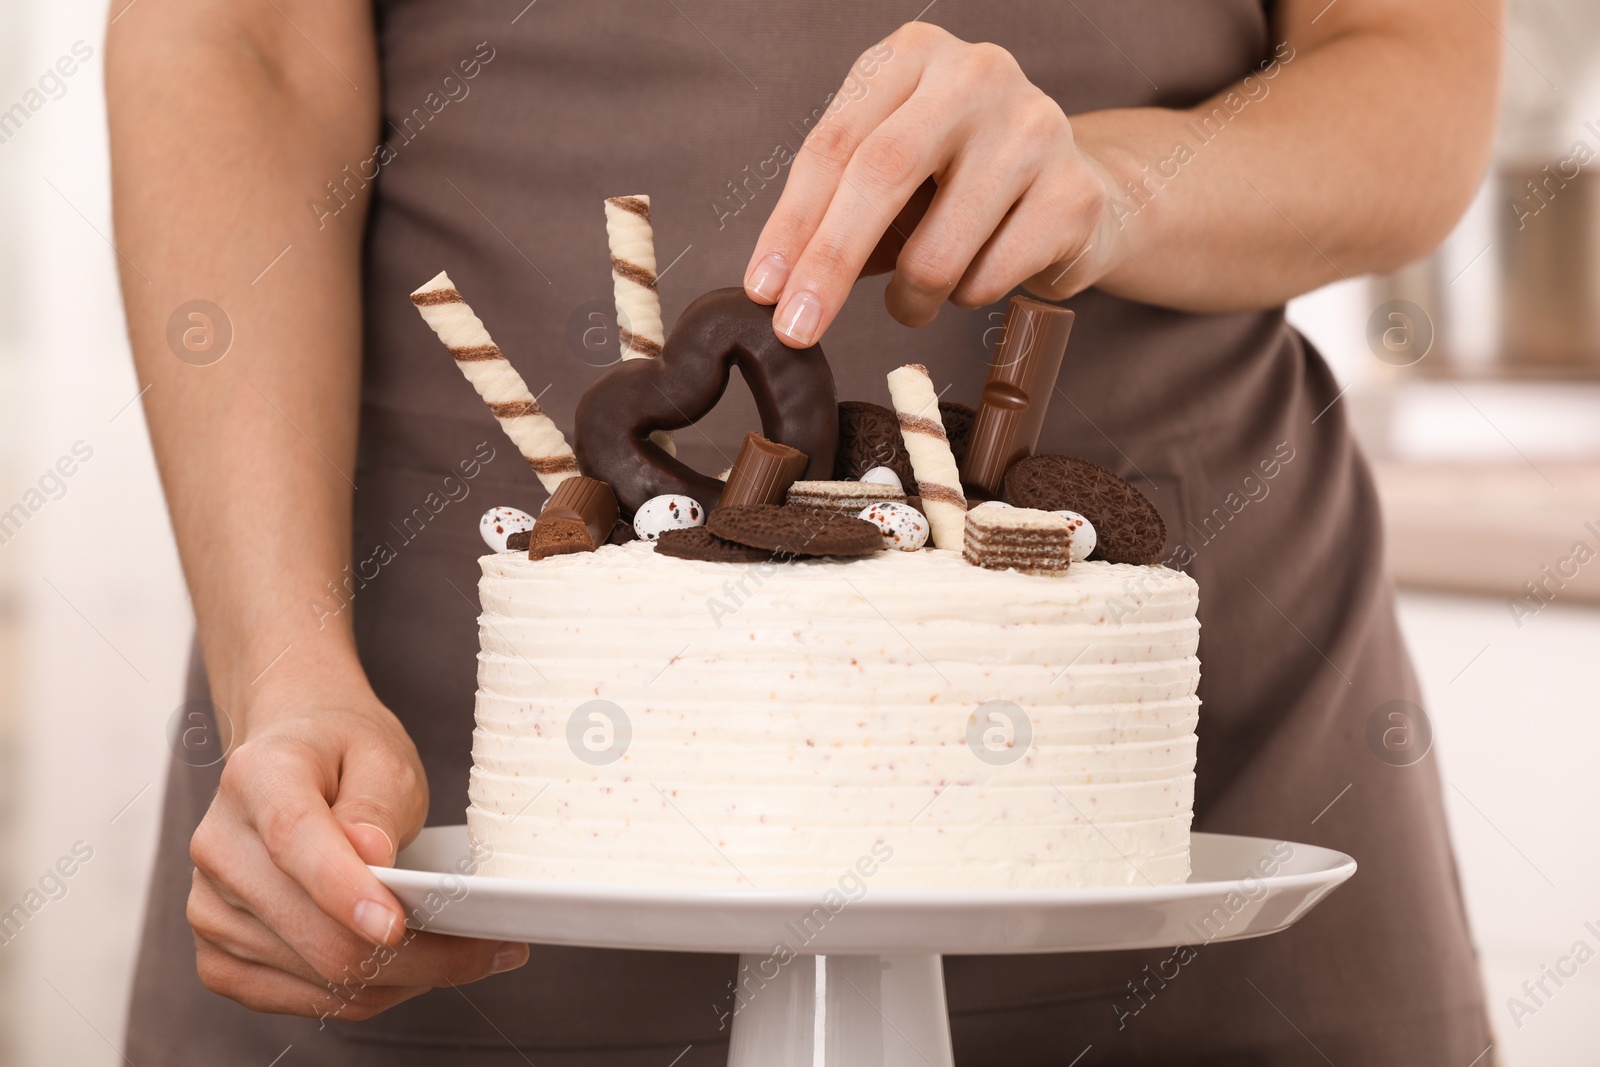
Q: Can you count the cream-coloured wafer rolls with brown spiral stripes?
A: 3